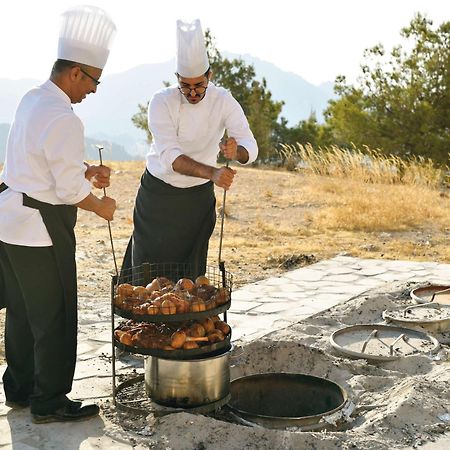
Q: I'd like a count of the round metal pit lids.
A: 3